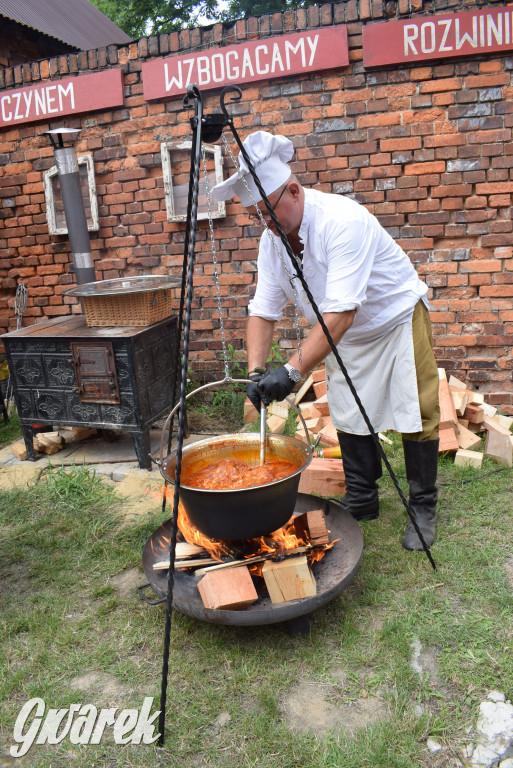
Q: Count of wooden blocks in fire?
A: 3